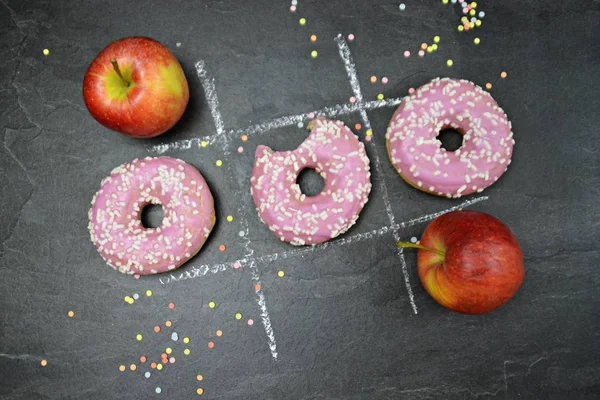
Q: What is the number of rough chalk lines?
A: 4